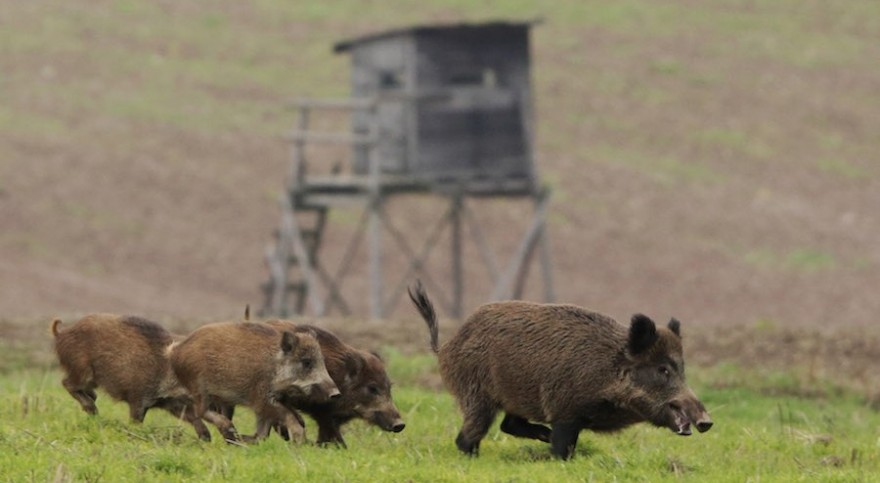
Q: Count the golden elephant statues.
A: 0